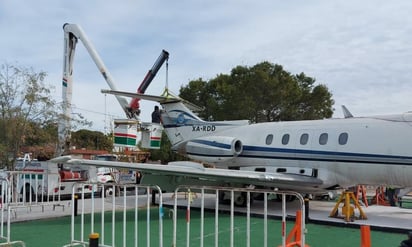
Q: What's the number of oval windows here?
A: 5